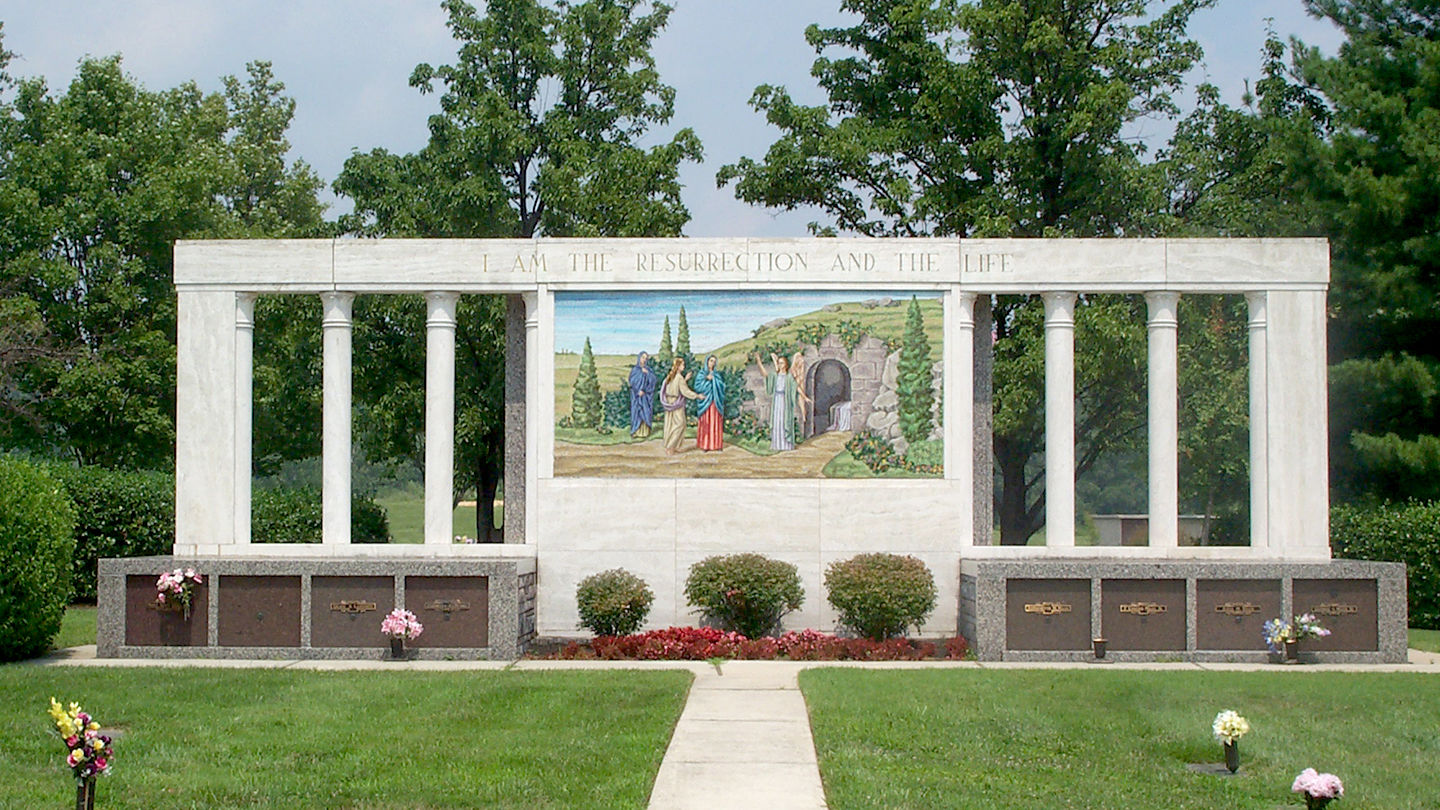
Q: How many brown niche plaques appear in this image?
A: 8